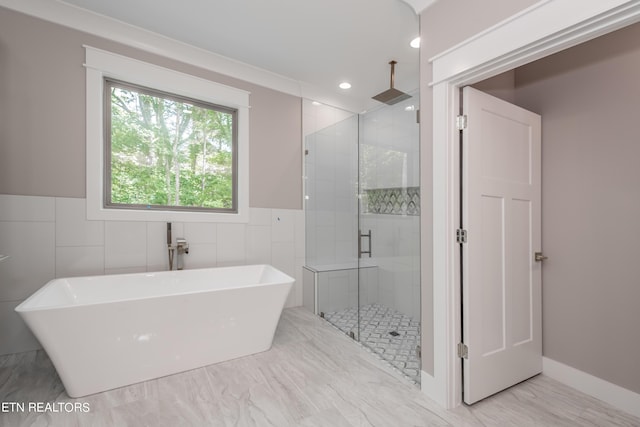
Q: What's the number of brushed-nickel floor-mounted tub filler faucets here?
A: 1